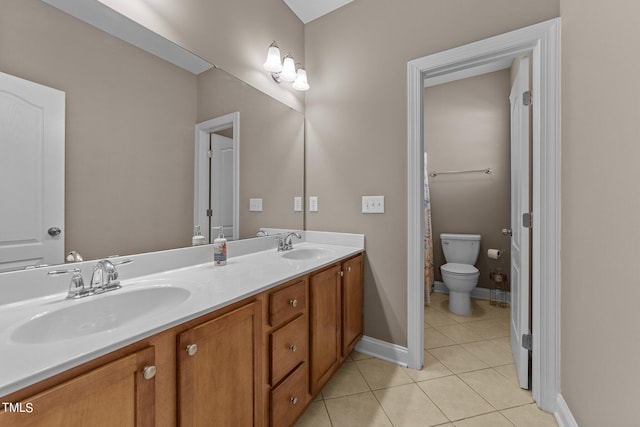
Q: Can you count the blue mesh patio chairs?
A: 0